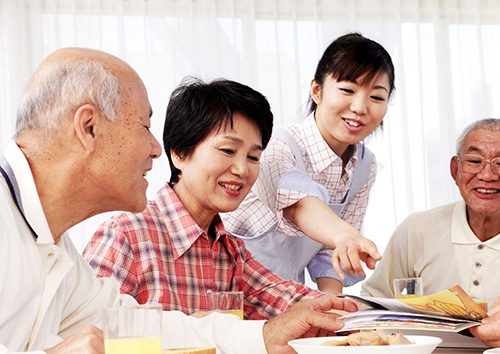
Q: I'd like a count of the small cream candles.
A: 0